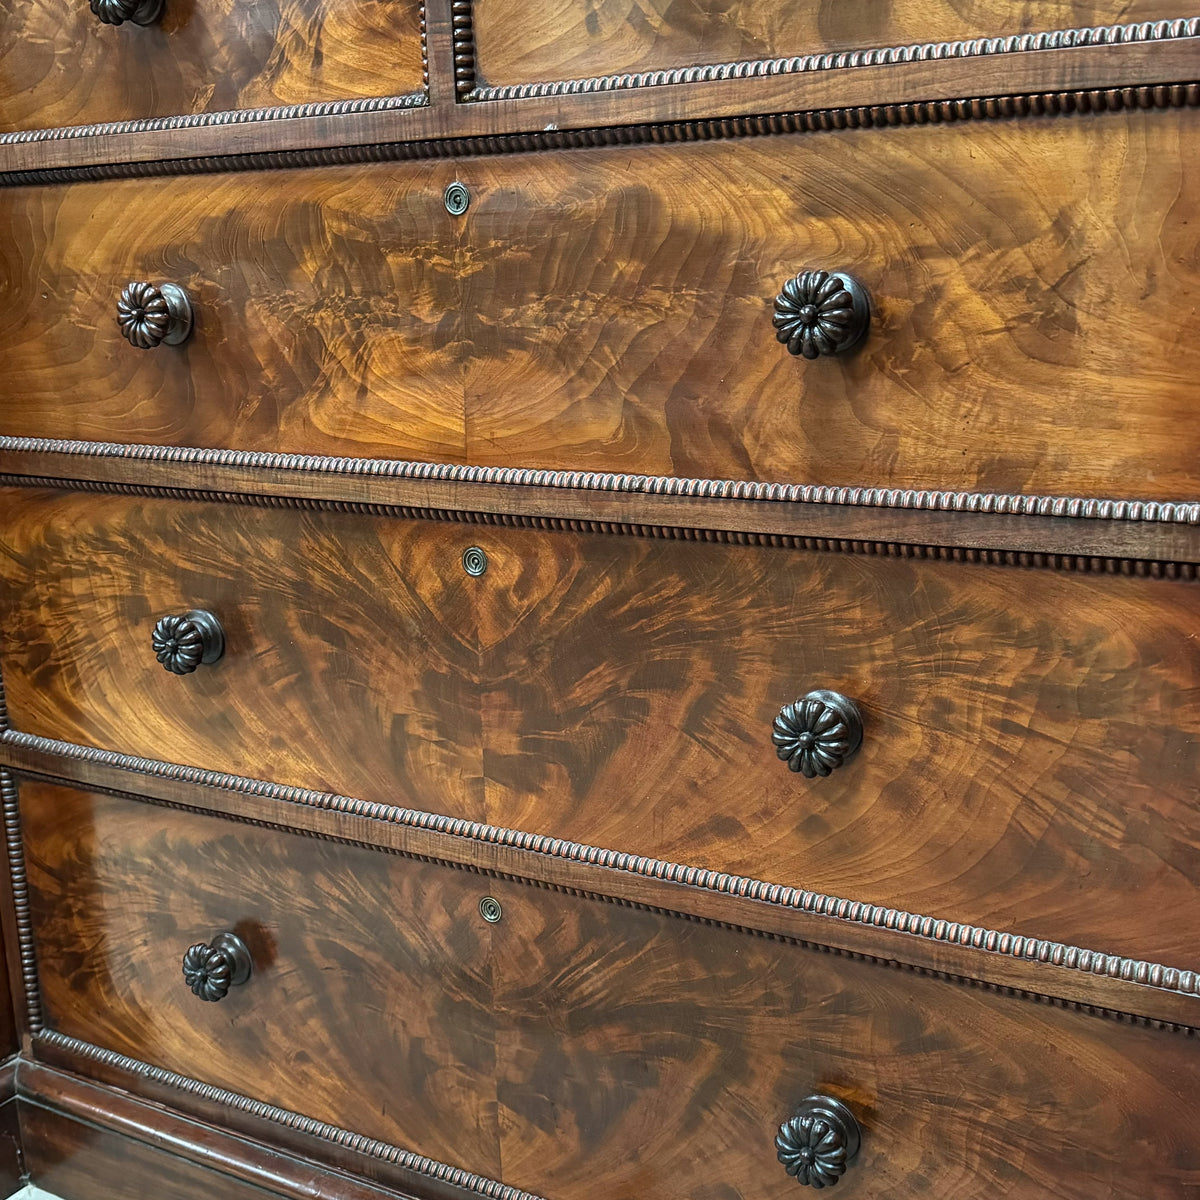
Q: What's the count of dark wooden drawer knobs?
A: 7